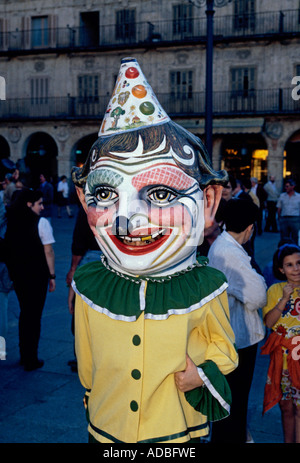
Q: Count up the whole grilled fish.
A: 0